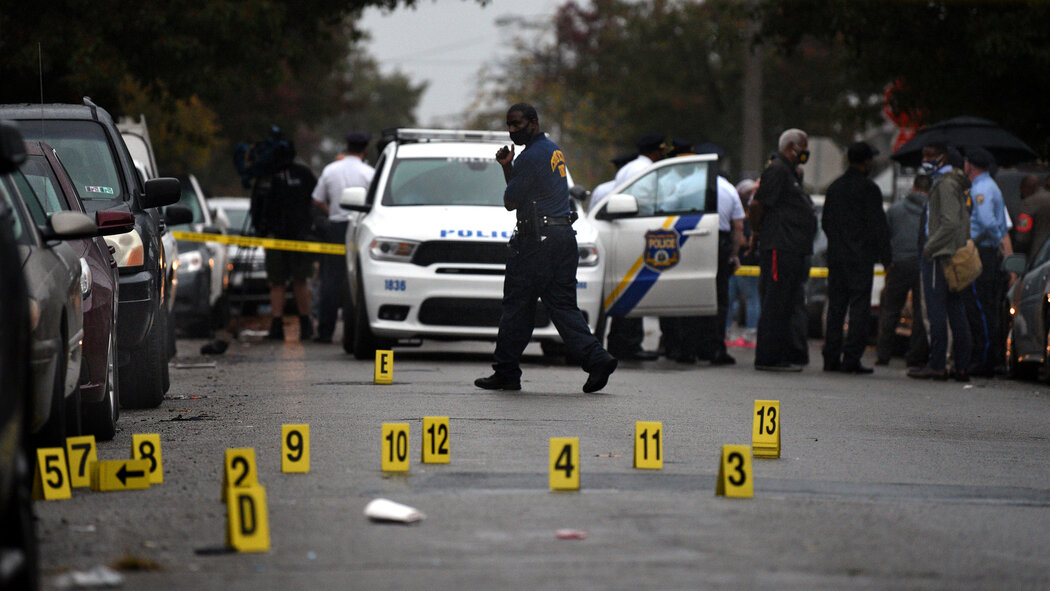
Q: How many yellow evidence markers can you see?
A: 14